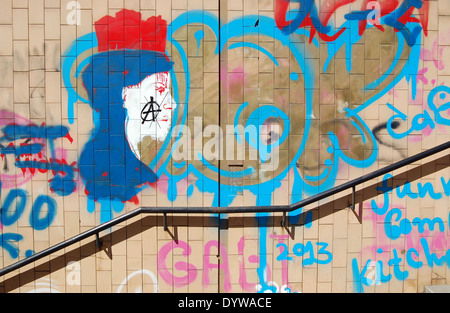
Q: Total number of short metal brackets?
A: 4